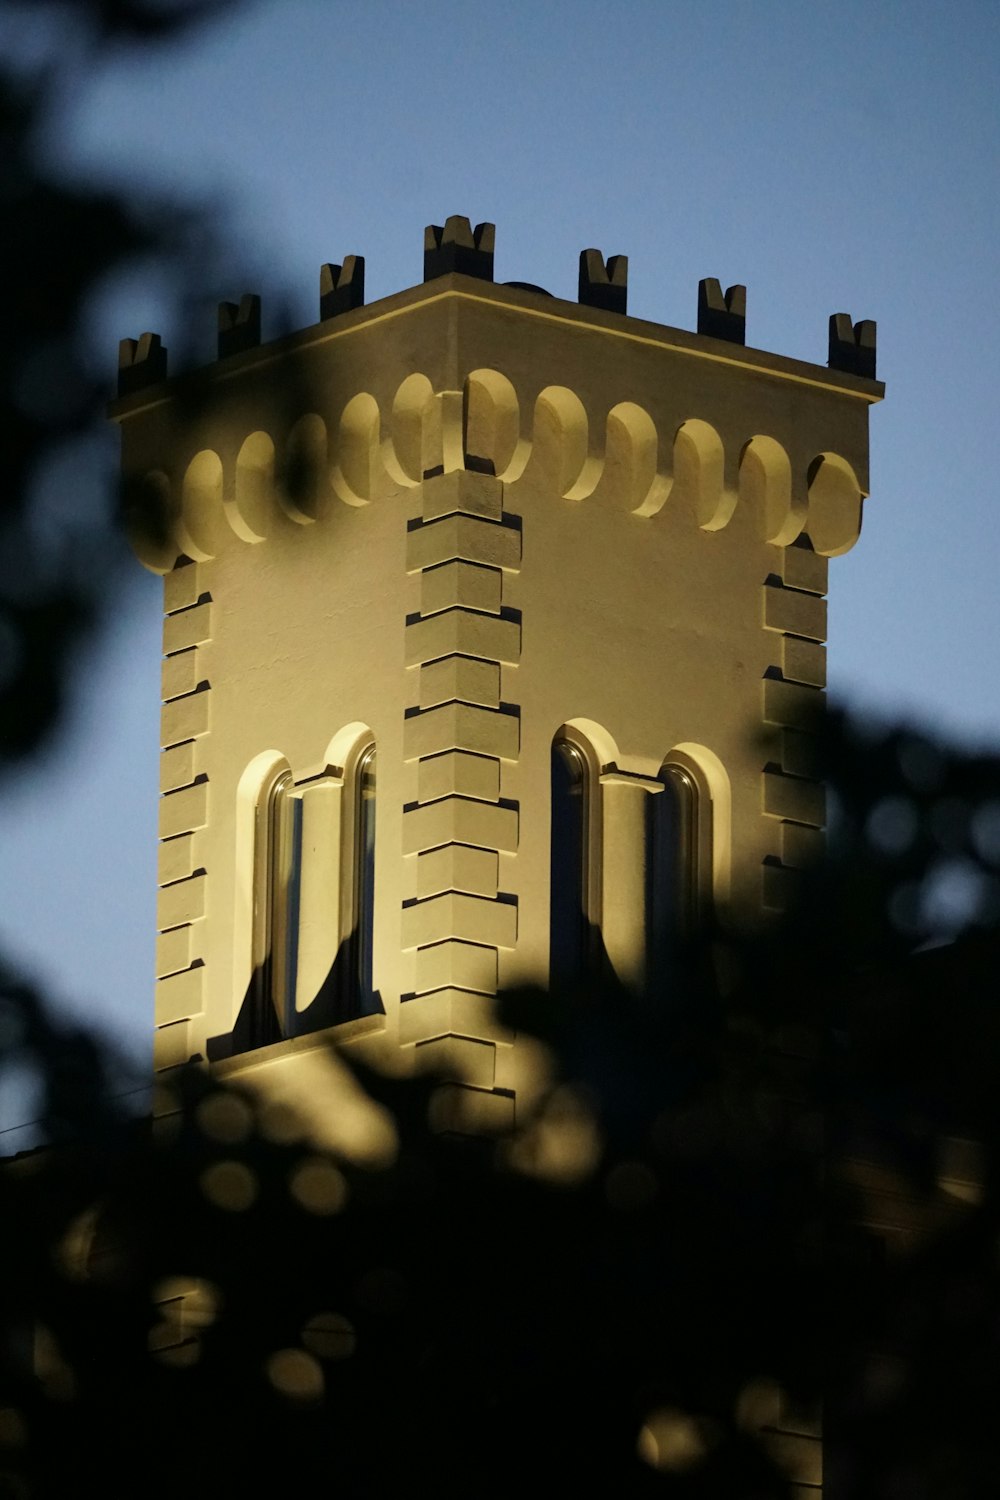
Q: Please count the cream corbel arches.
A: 12